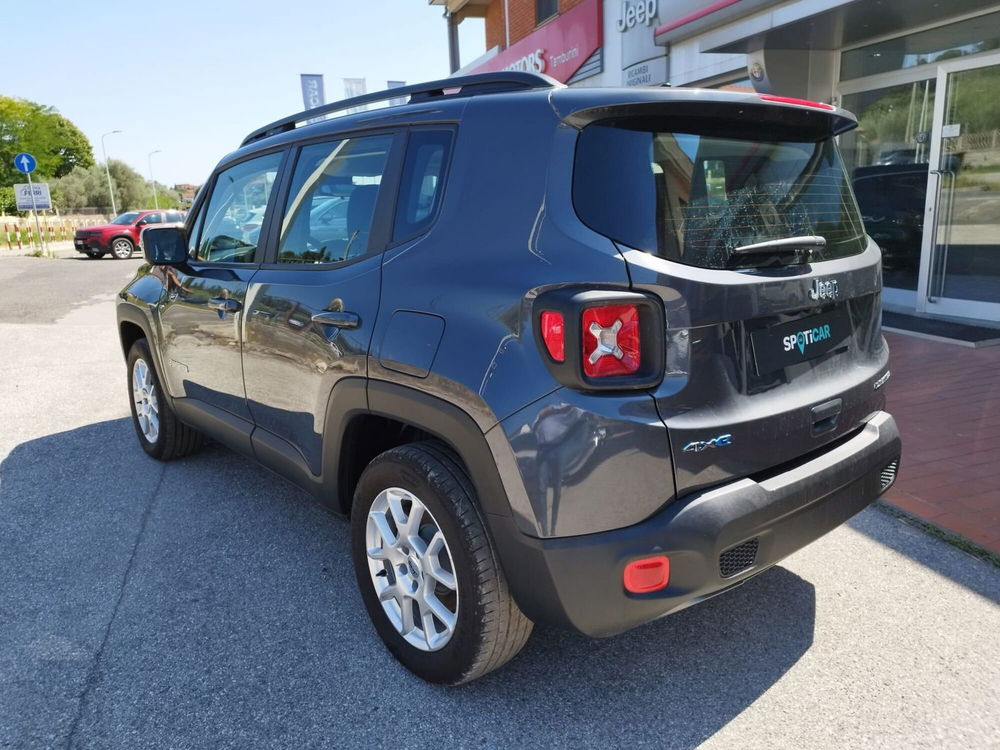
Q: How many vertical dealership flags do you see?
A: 3